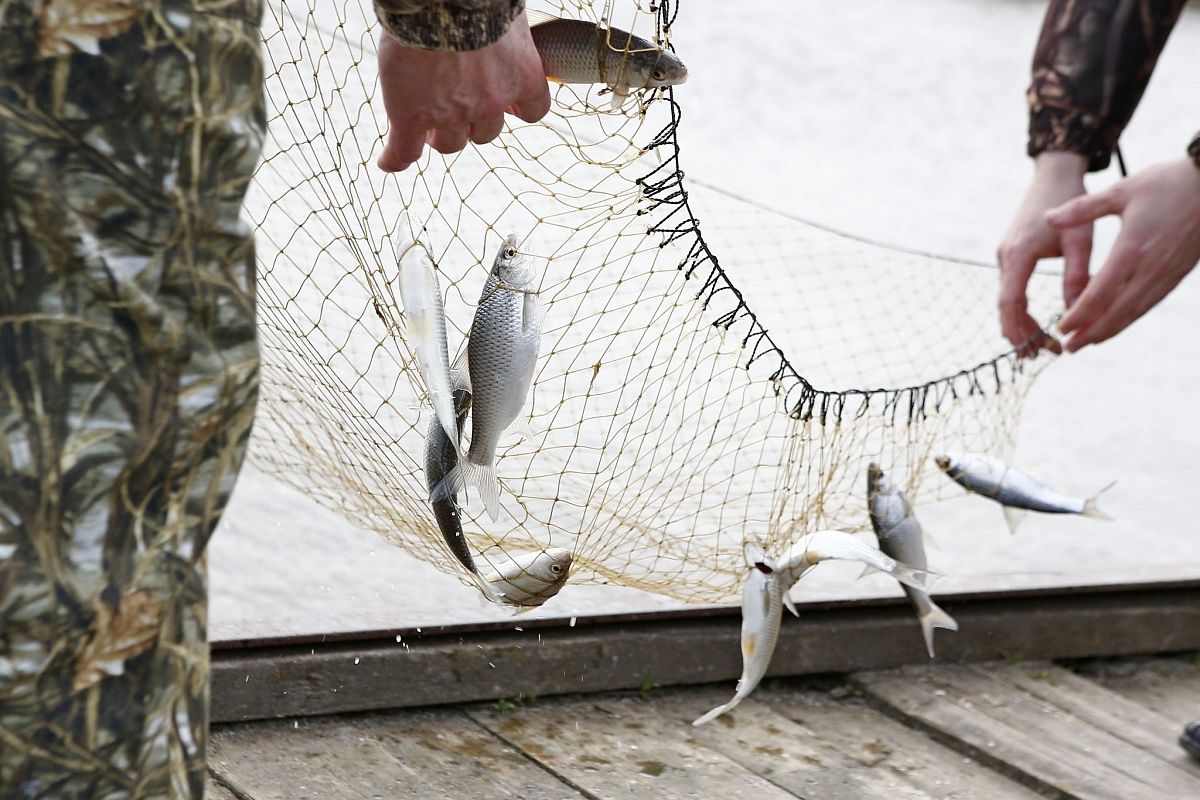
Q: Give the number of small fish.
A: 9